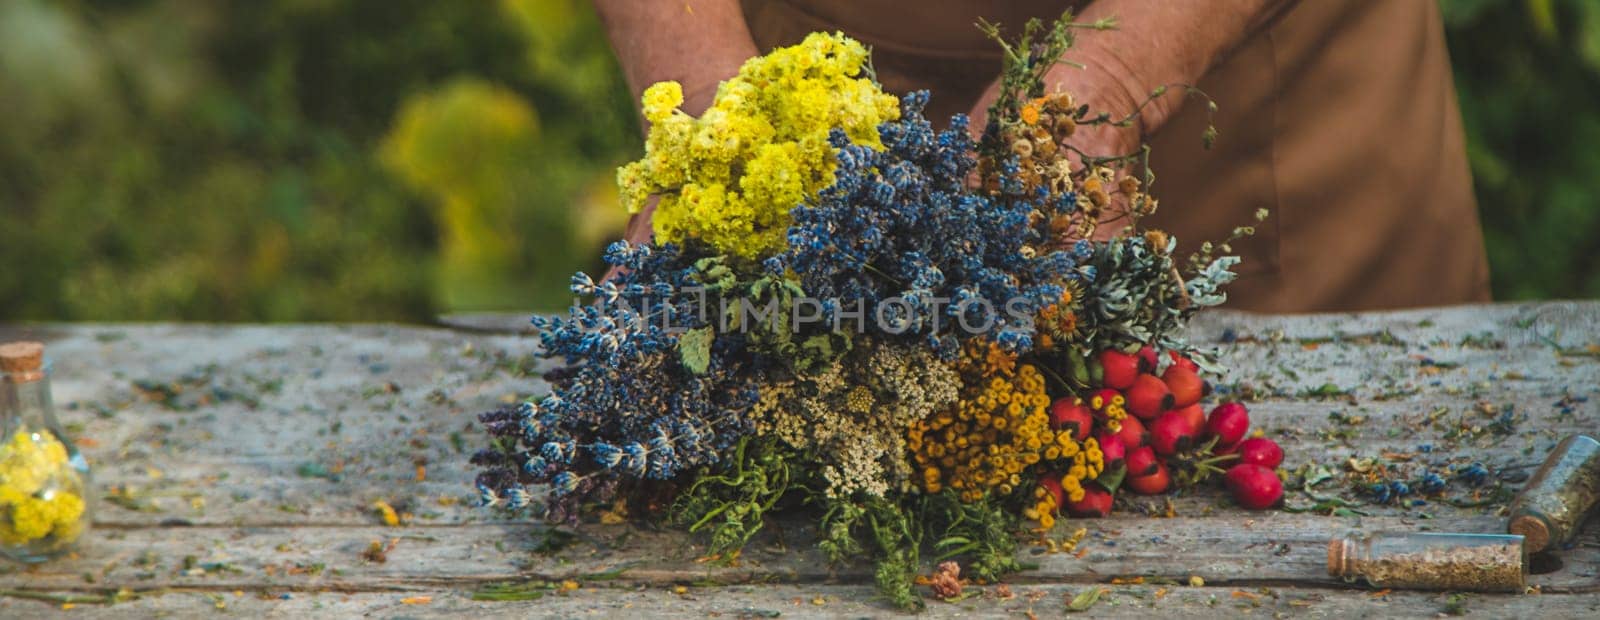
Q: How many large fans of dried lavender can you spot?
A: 2